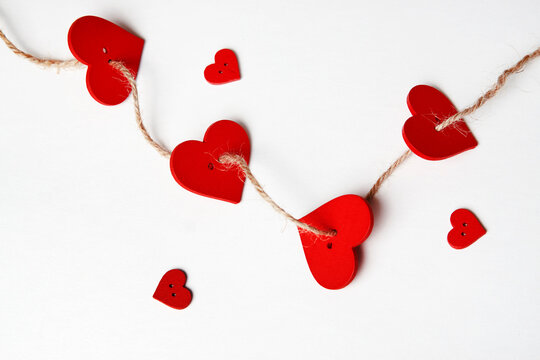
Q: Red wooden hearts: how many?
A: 7